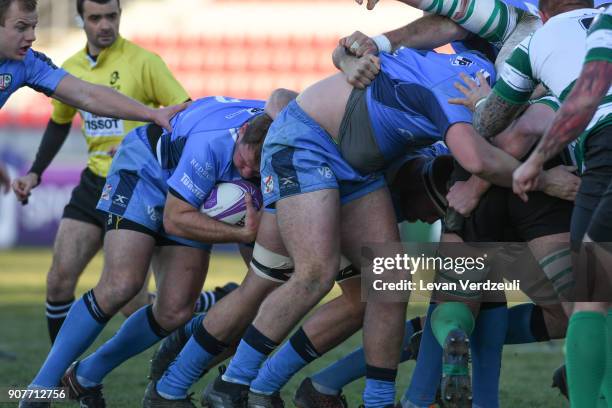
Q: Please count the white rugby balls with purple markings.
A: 1